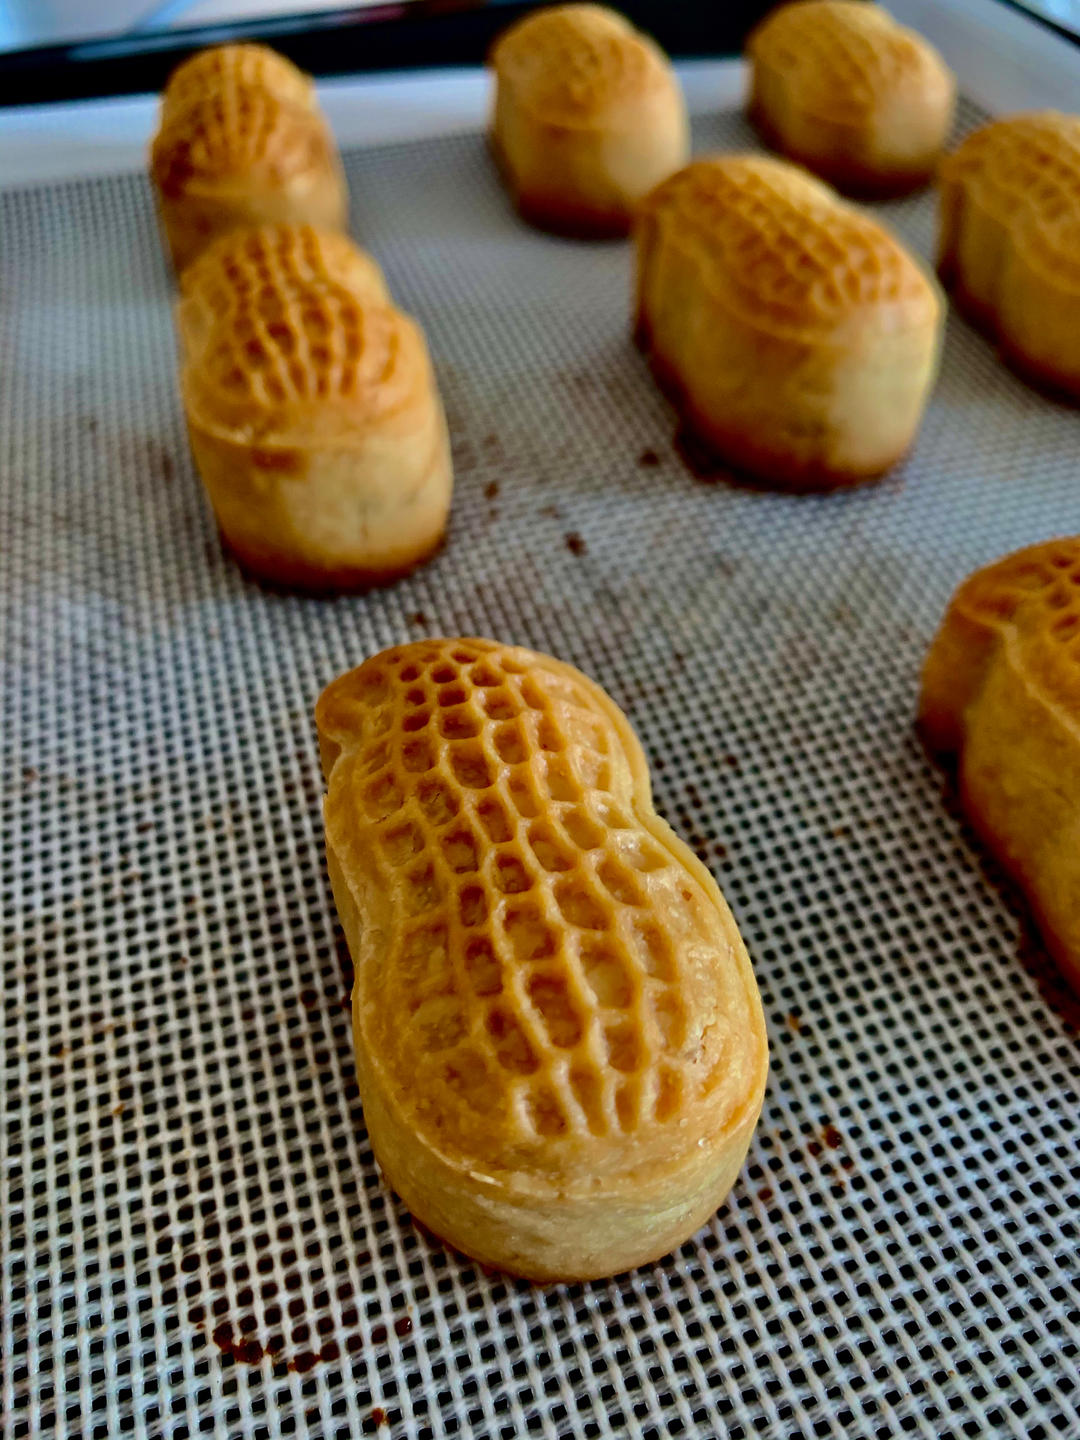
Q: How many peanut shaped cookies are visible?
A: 8